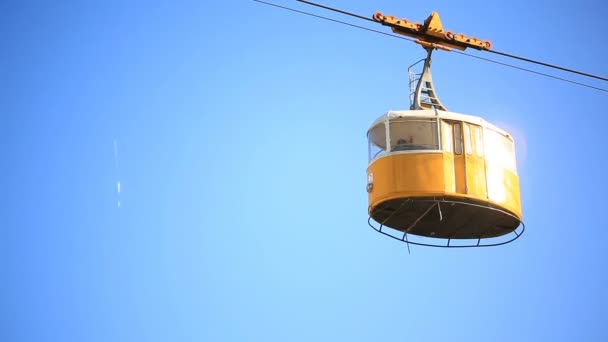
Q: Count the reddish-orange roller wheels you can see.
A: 8